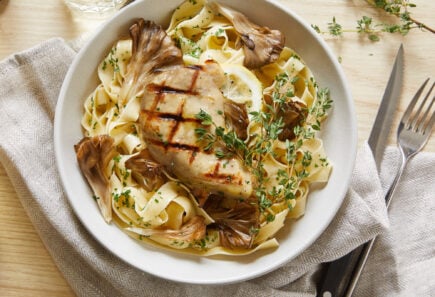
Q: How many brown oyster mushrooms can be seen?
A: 8